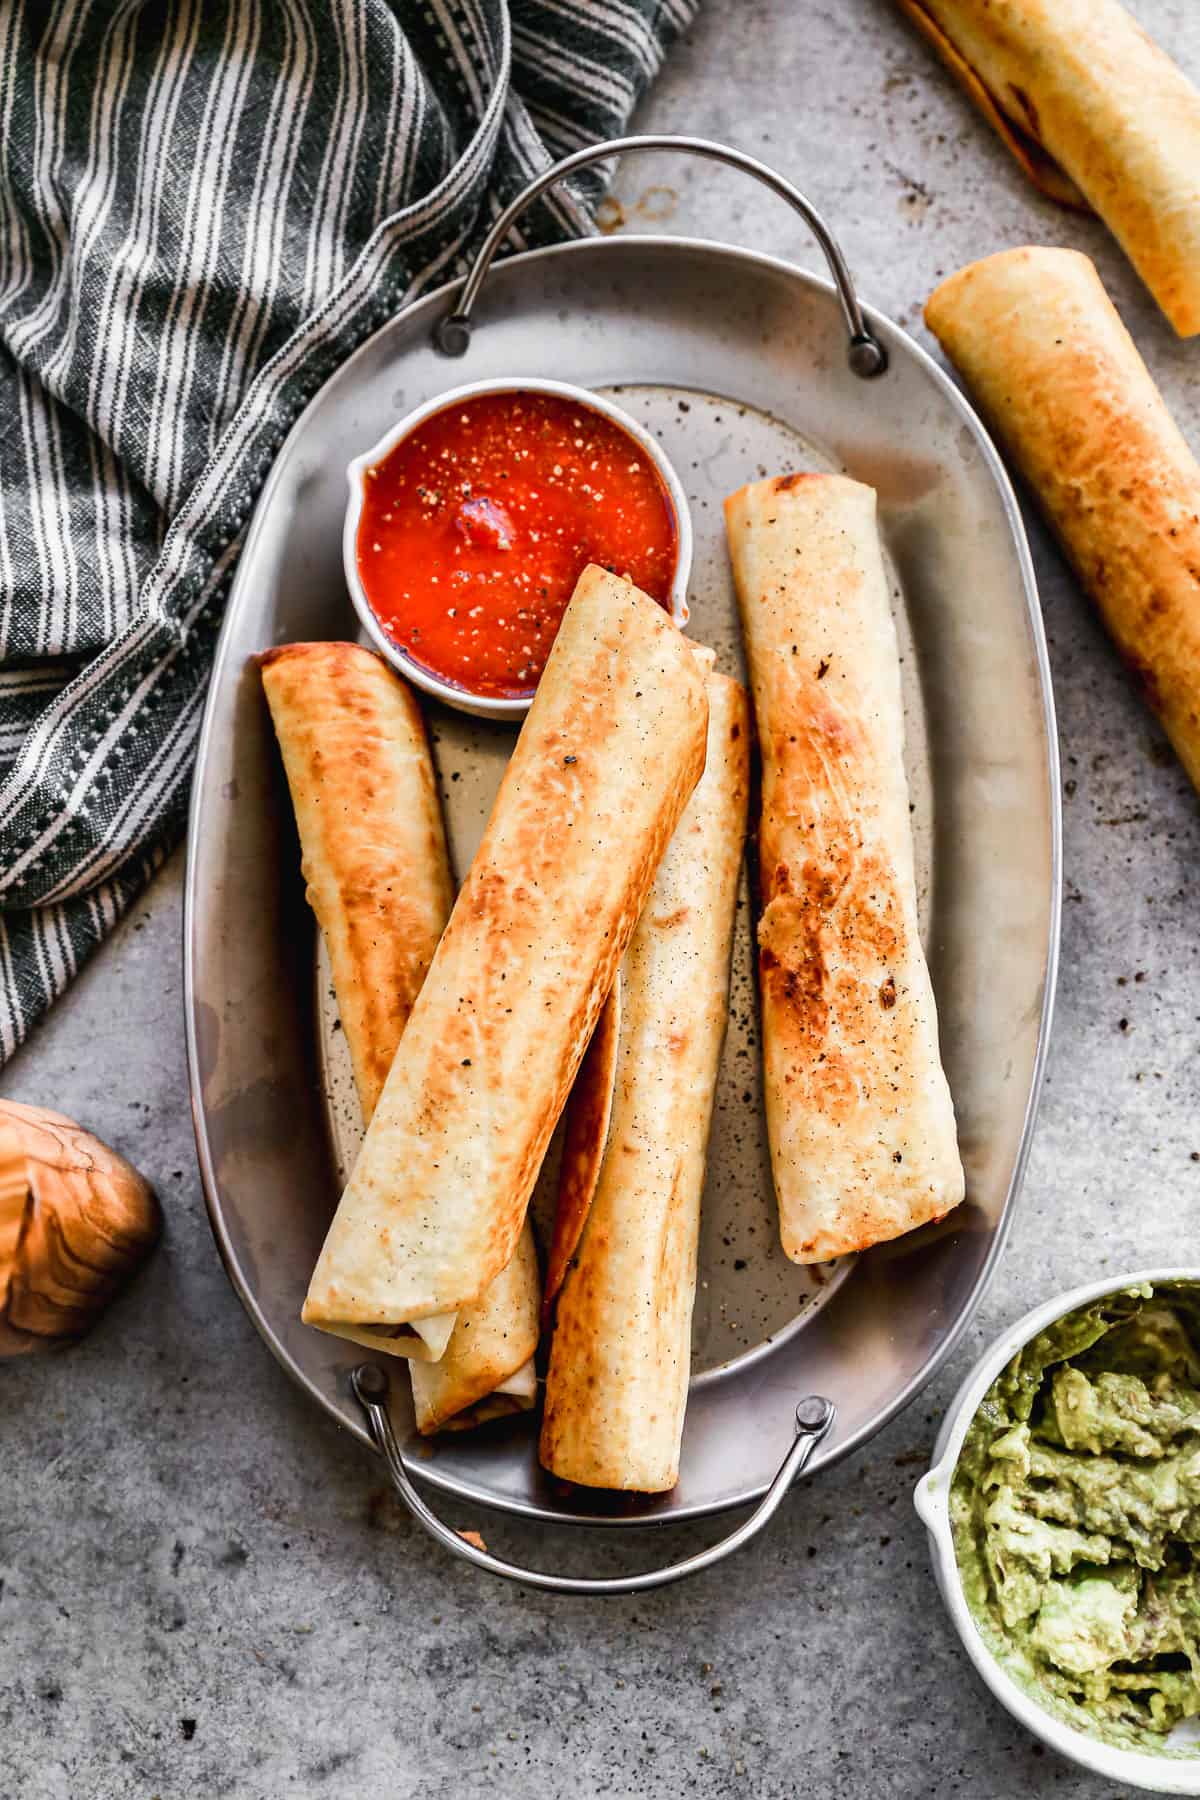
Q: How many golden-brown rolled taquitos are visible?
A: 6